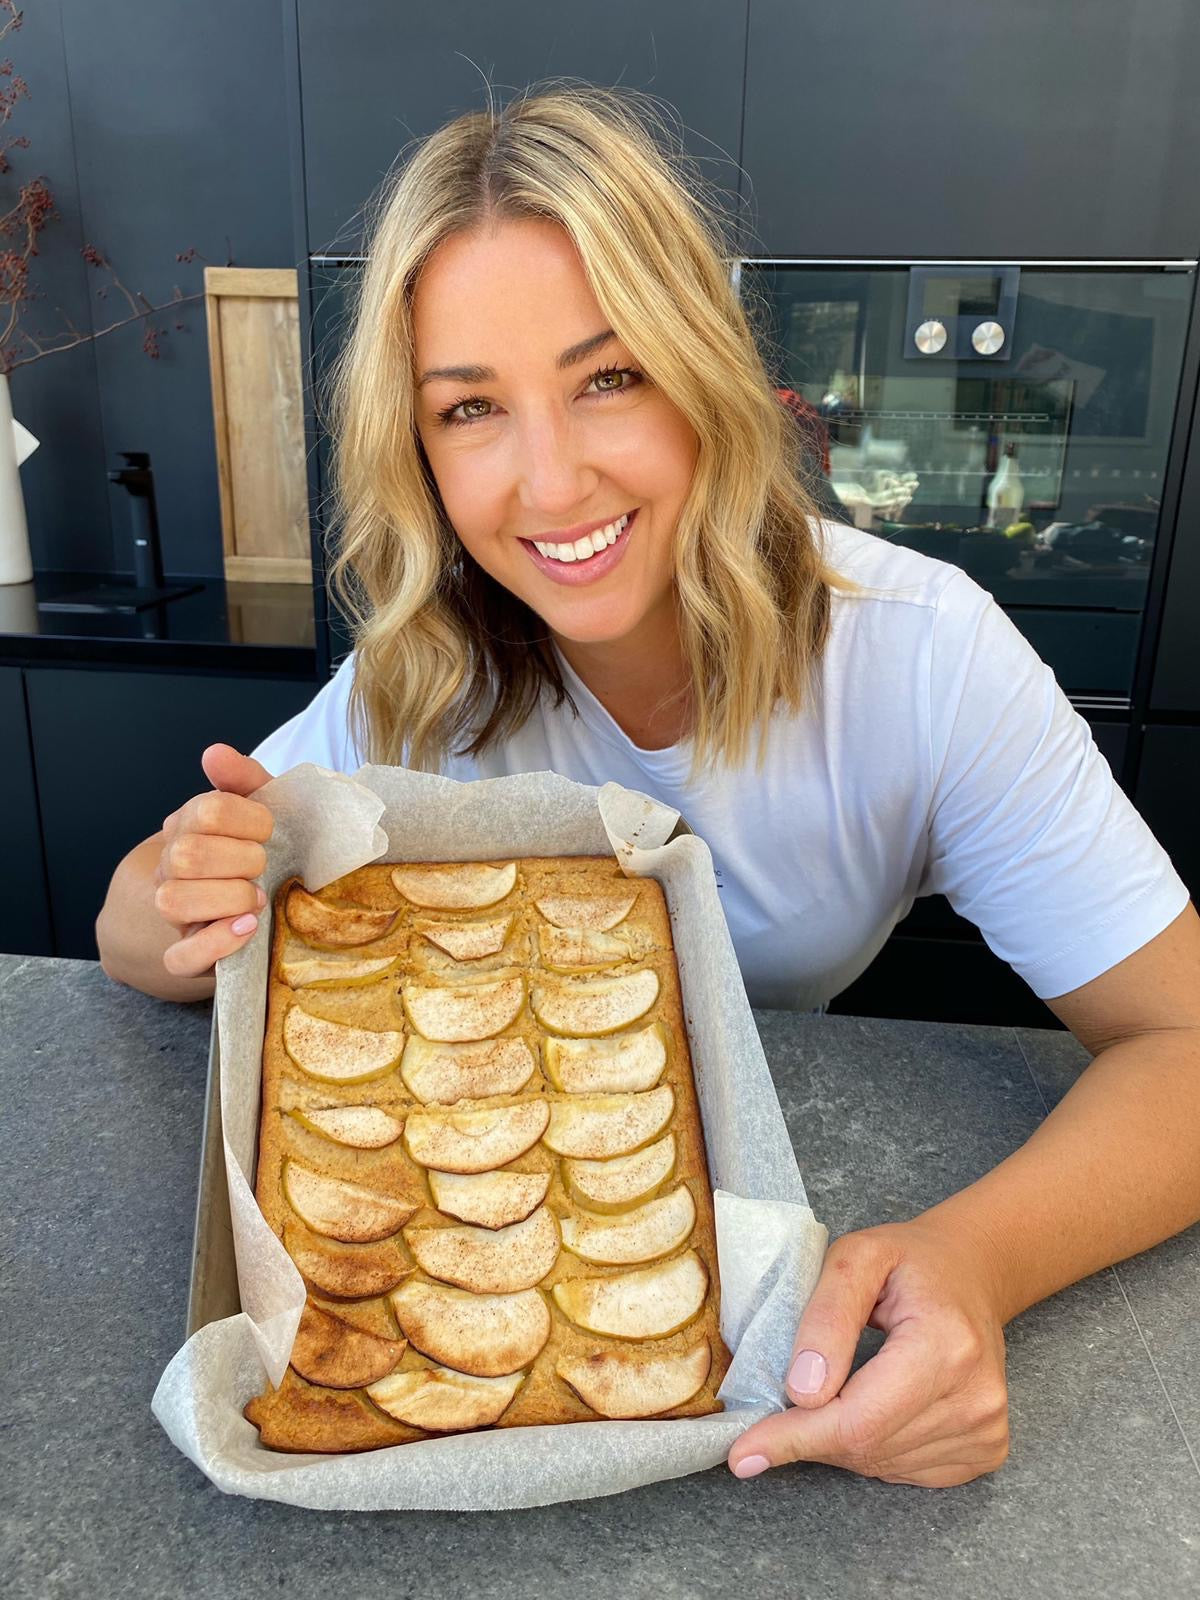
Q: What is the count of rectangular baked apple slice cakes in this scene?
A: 1